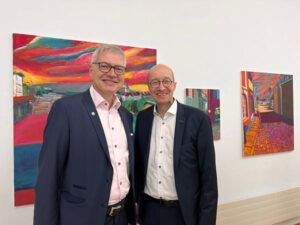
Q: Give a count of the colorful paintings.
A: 3